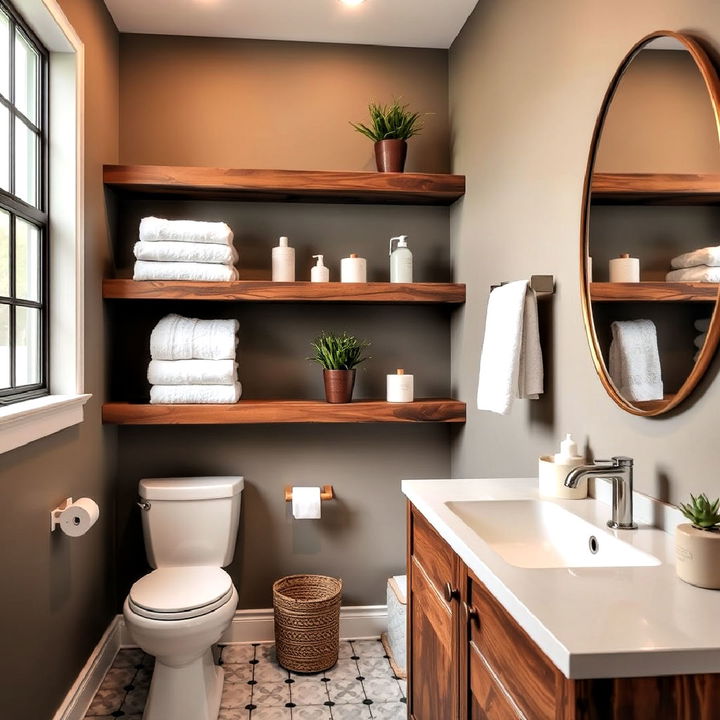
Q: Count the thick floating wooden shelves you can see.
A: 3